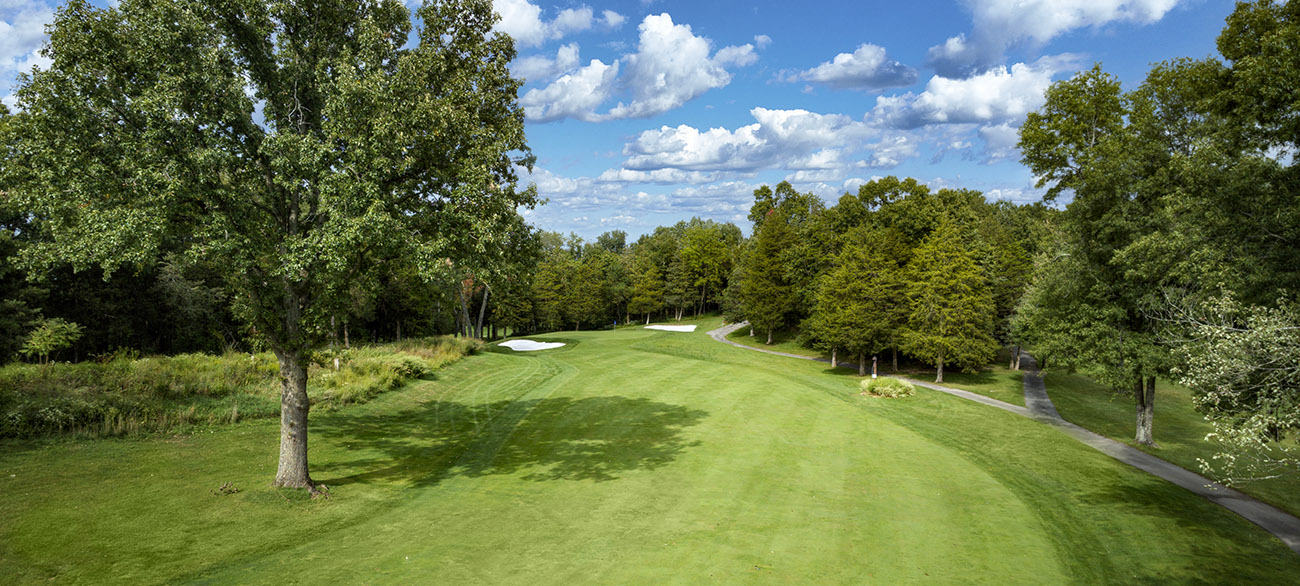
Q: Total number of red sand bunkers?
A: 0